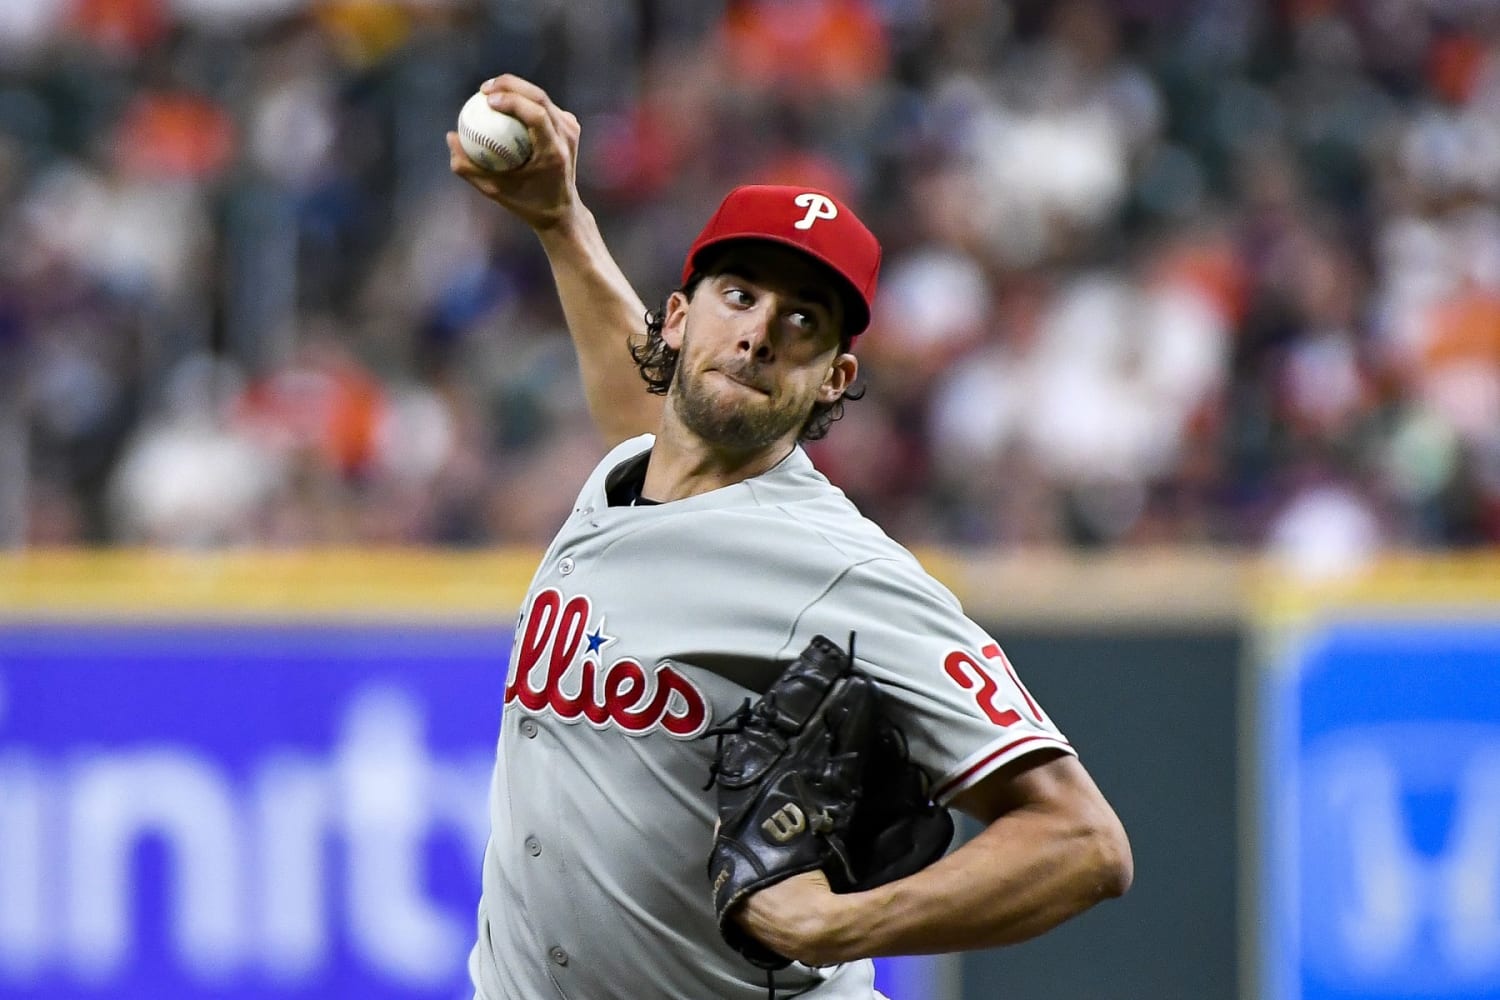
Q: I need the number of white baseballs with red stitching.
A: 1